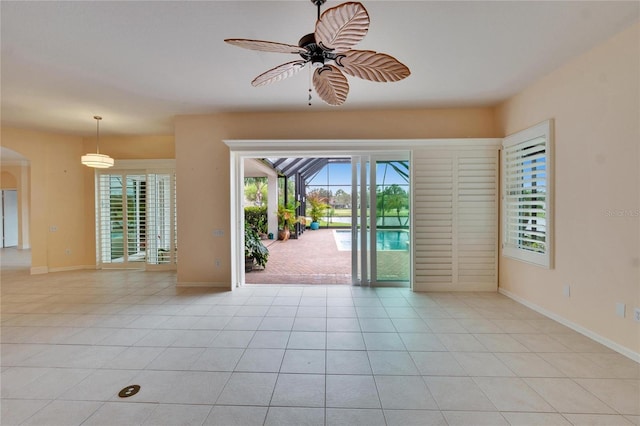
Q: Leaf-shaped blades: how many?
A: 5